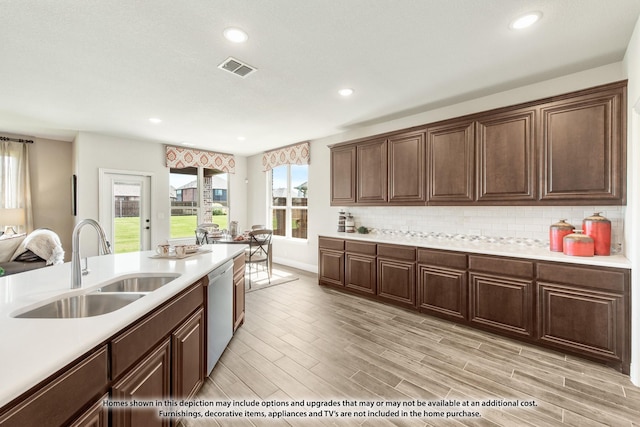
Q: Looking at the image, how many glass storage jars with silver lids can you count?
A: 2